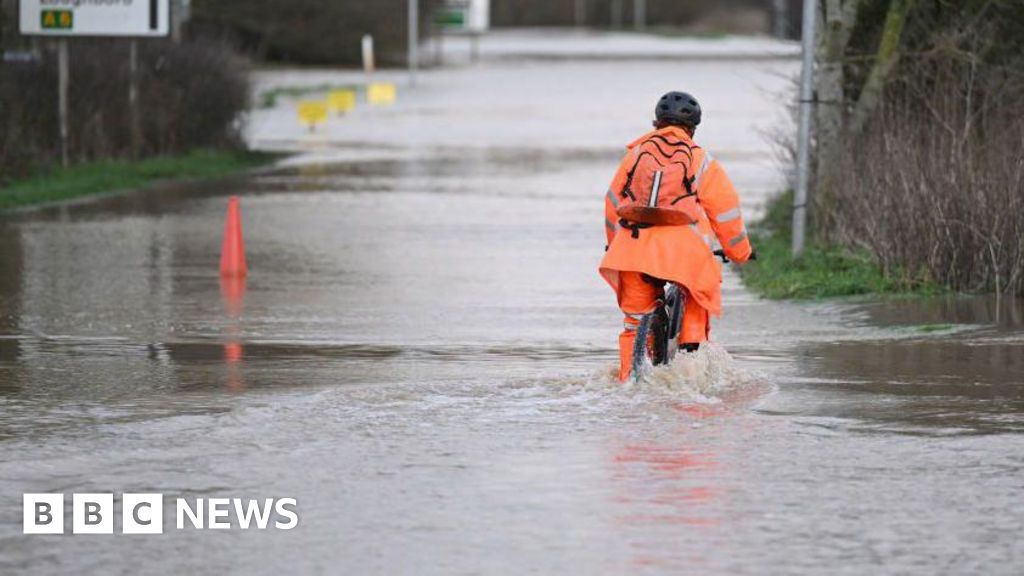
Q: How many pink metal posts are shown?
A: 0